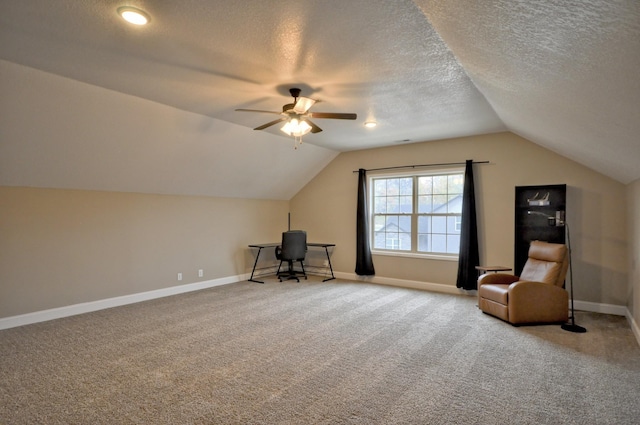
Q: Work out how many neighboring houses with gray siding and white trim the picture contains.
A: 1